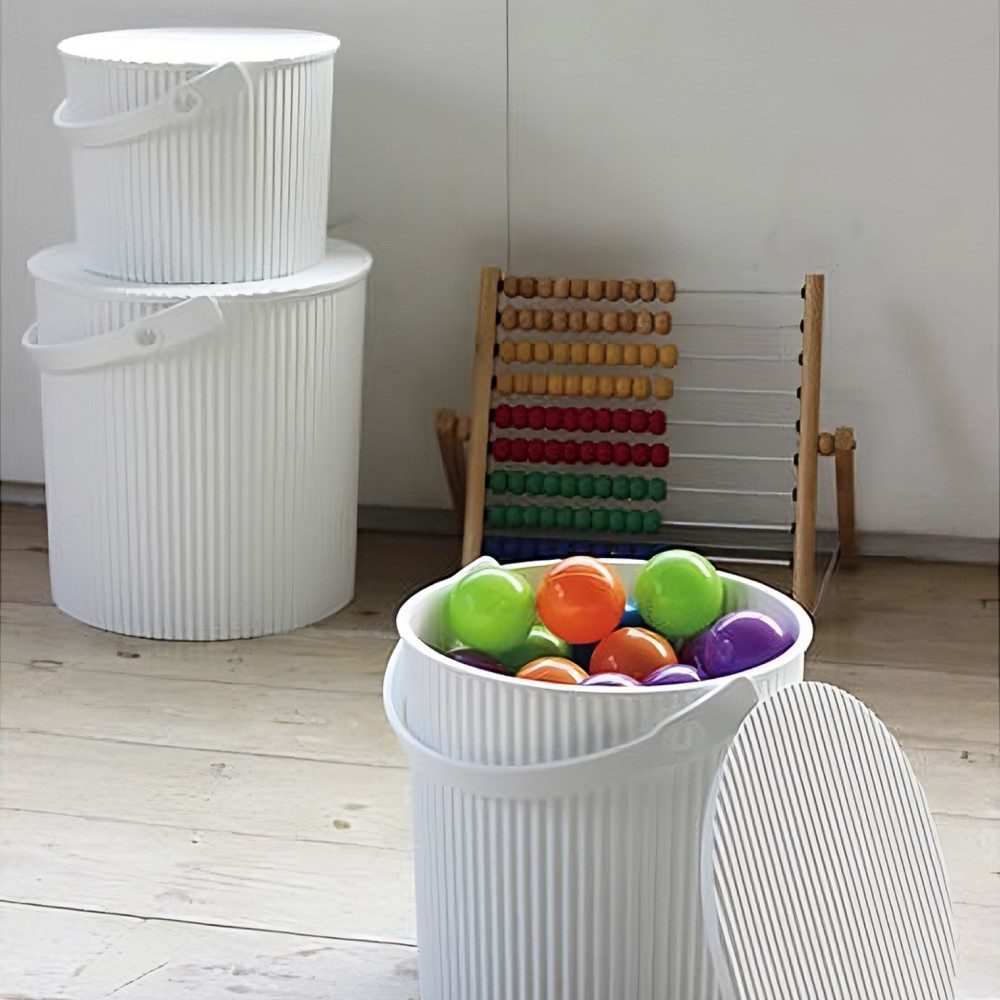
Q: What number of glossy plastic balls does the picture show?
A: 11